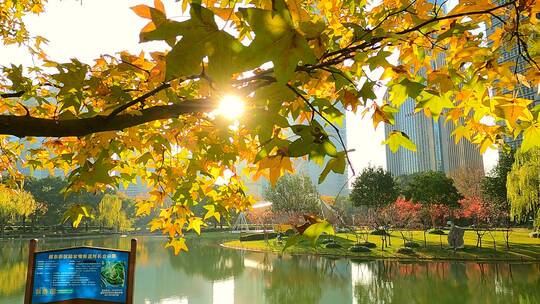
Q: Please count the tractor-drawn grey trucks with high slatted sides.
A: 0